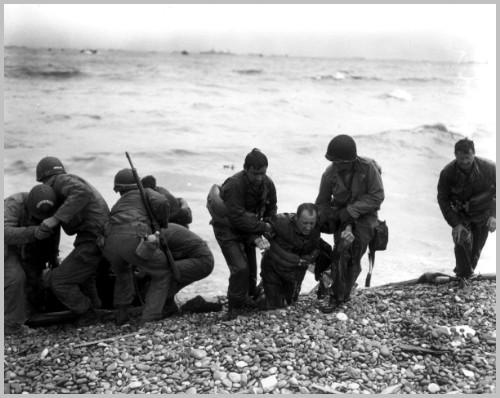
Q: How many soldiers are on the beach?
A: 9